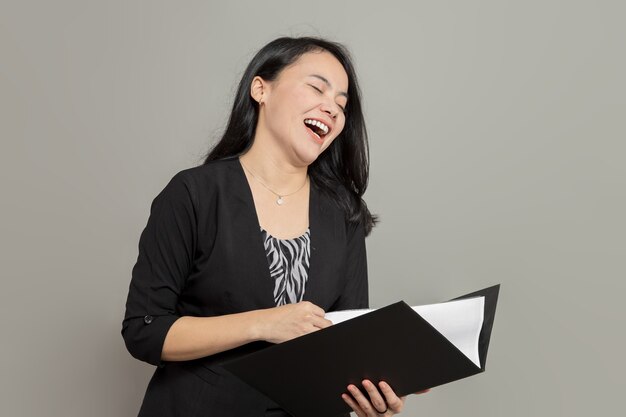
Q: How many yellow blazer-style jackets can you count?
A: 0